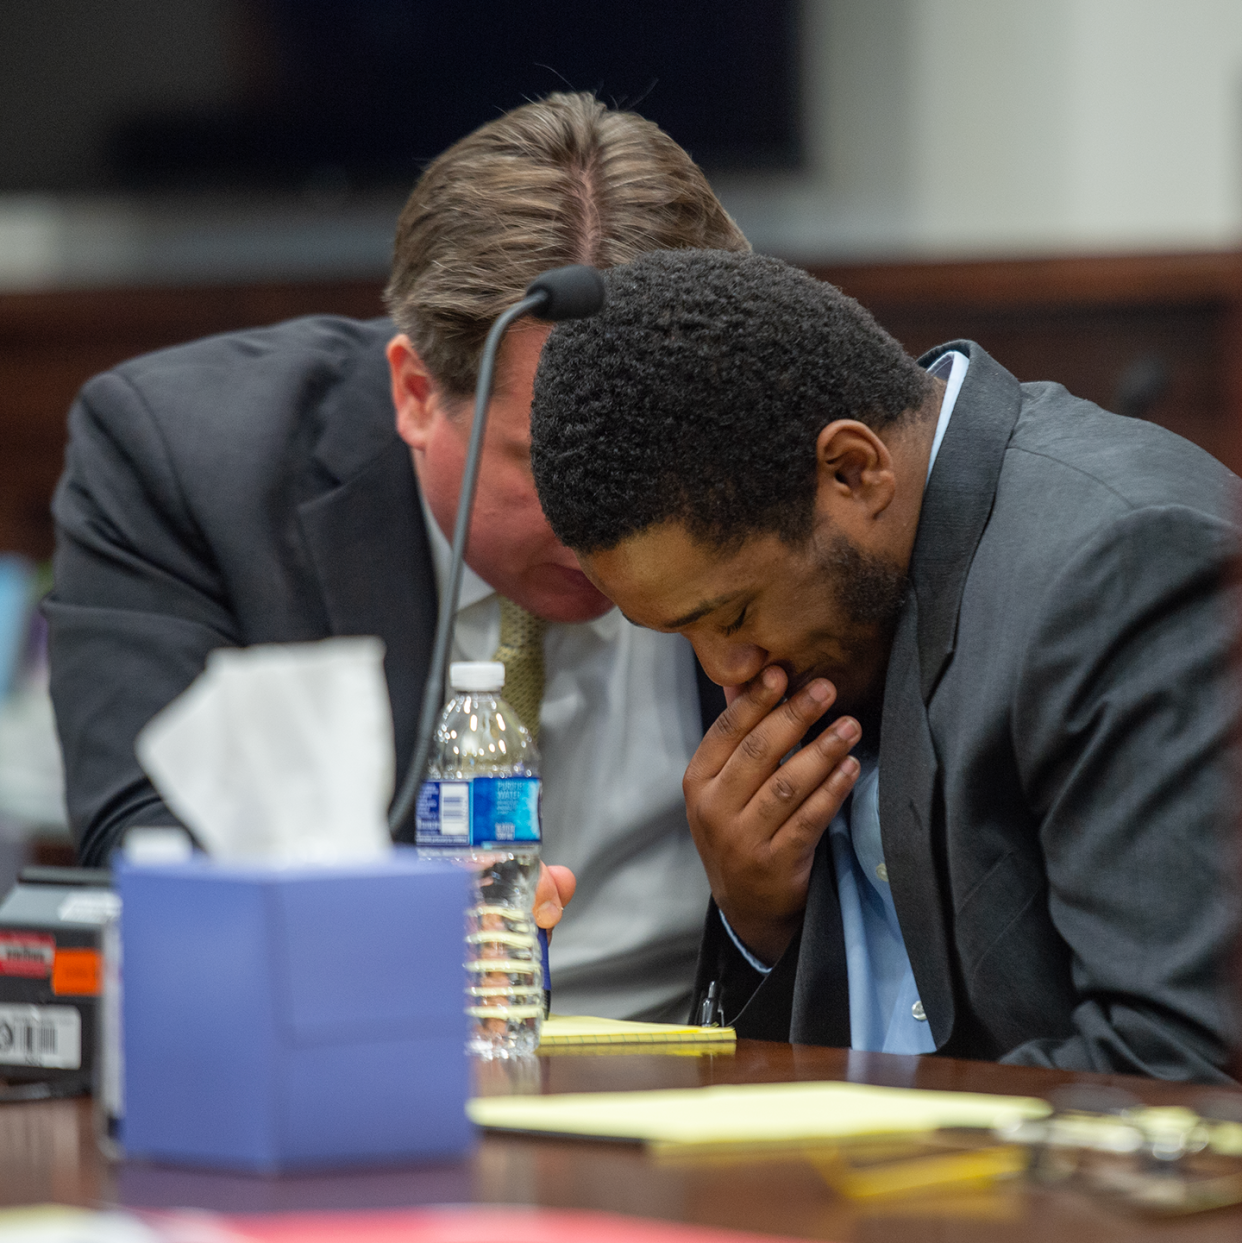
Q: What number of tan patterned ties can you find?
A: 1